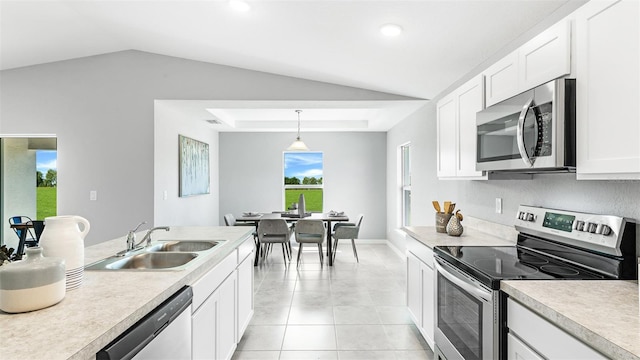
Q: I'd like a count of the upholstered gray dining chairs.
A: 4